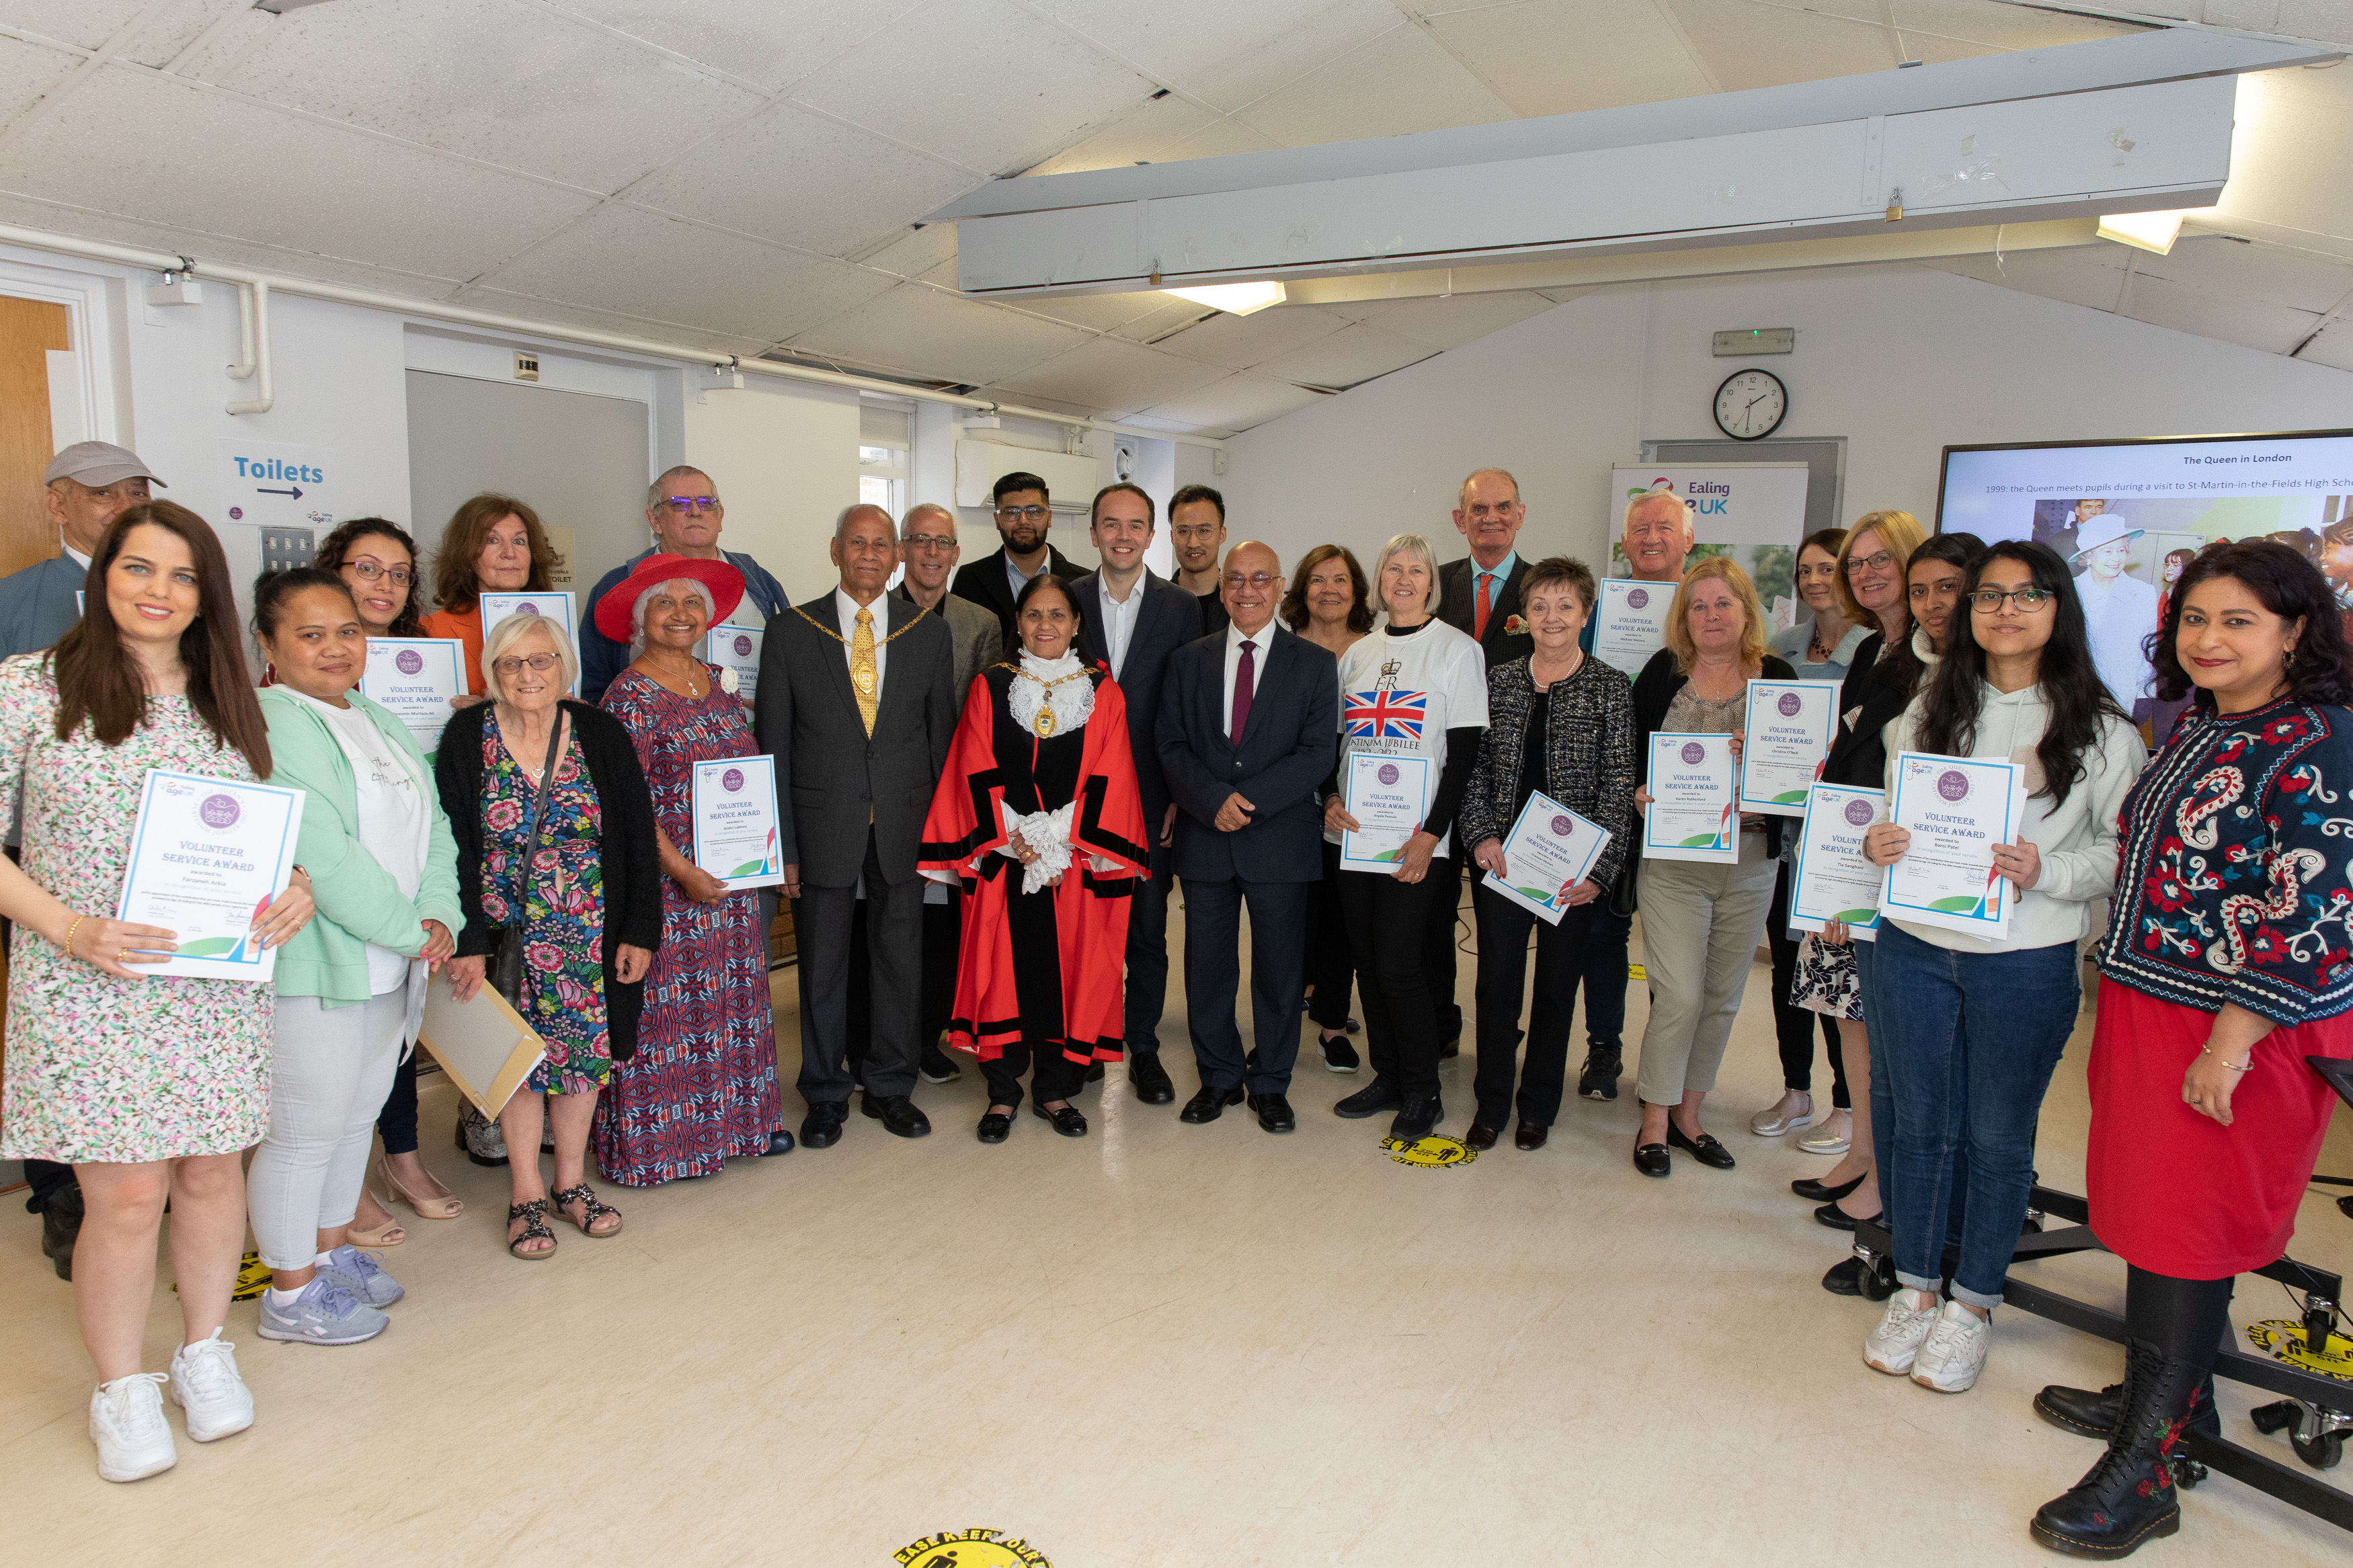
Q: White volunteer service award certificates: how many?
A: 12